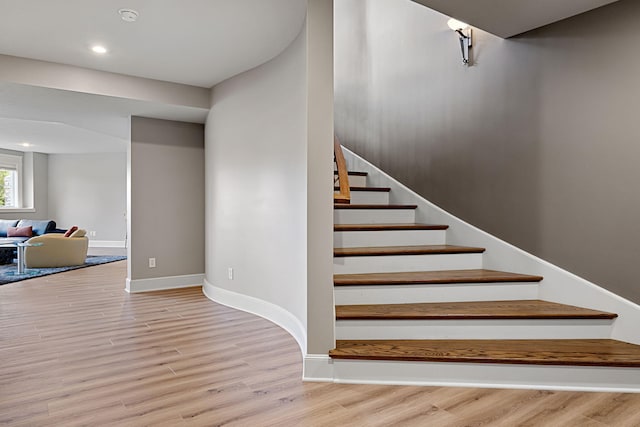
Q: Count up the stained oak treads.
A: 8